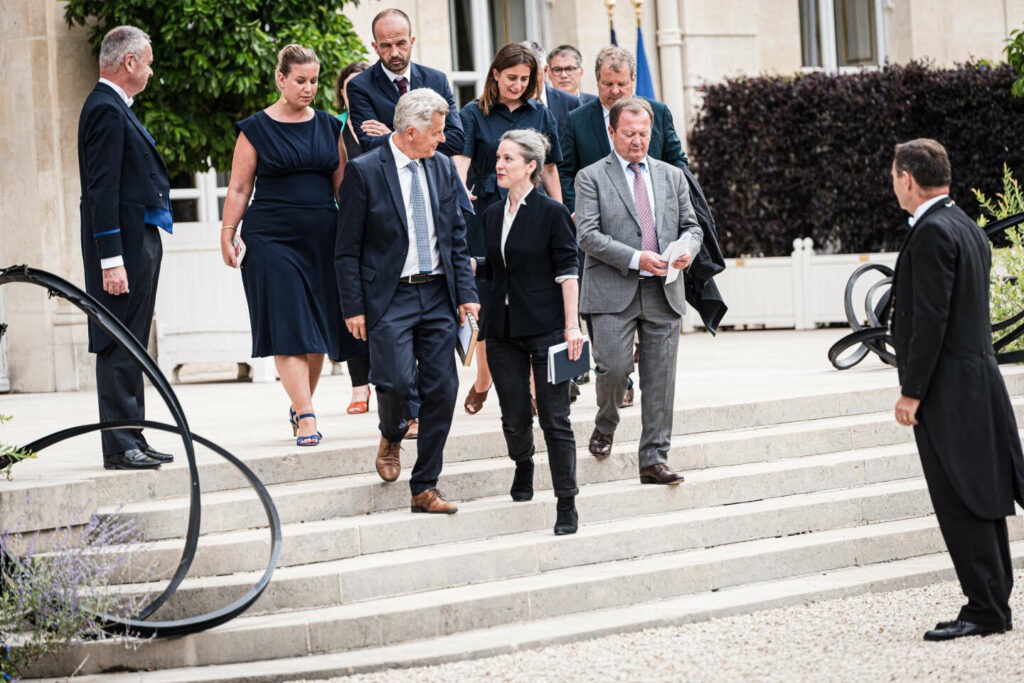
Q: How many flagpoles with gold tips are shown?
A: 2